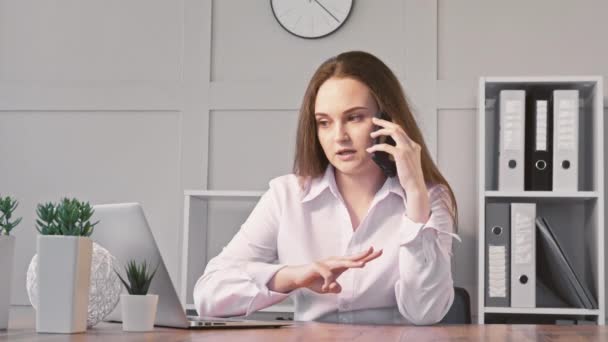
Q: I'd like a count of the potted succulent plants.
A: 3